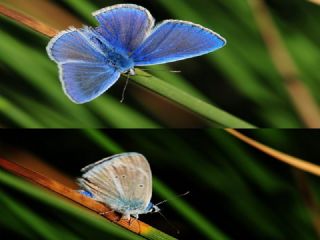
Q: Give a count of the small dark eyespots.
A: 3